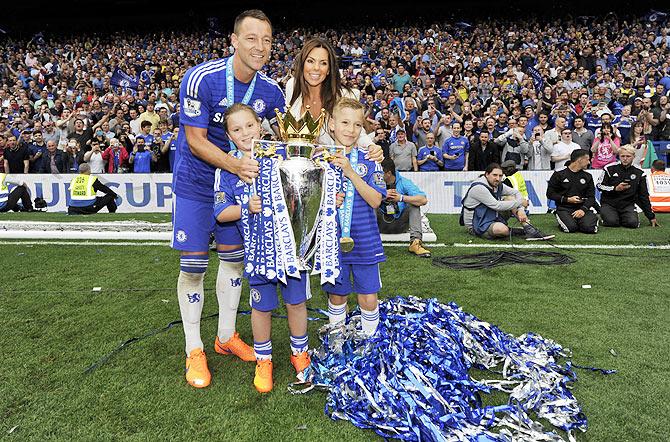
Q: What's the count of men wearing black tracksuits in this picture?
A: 2